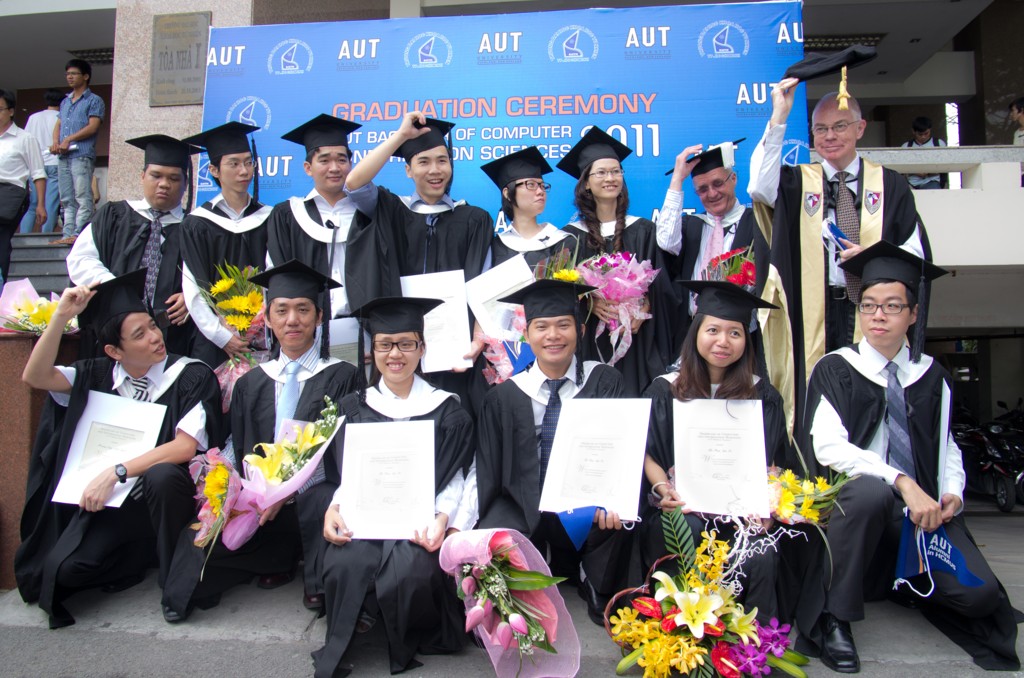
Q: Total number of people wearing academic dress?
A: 14